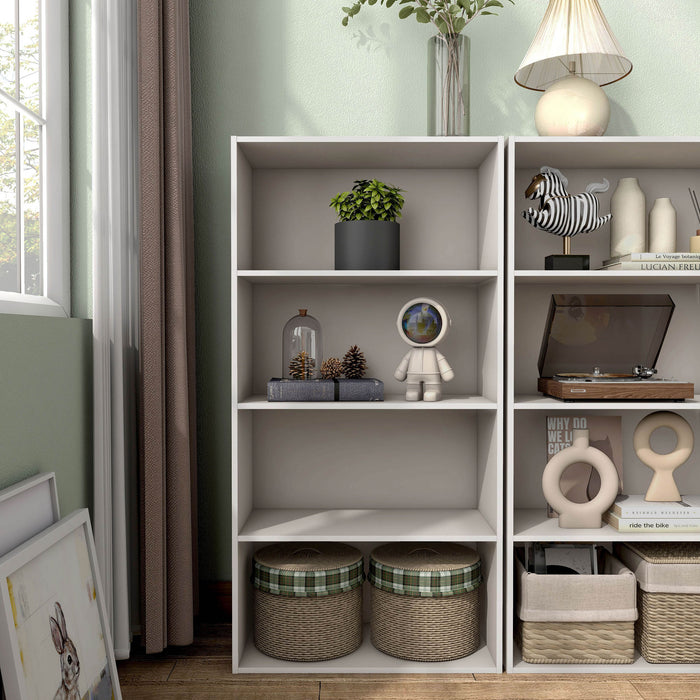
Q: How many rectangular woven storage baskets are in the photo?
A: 2